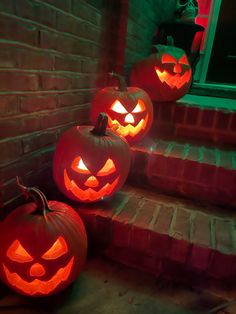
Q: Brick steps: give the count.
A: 3